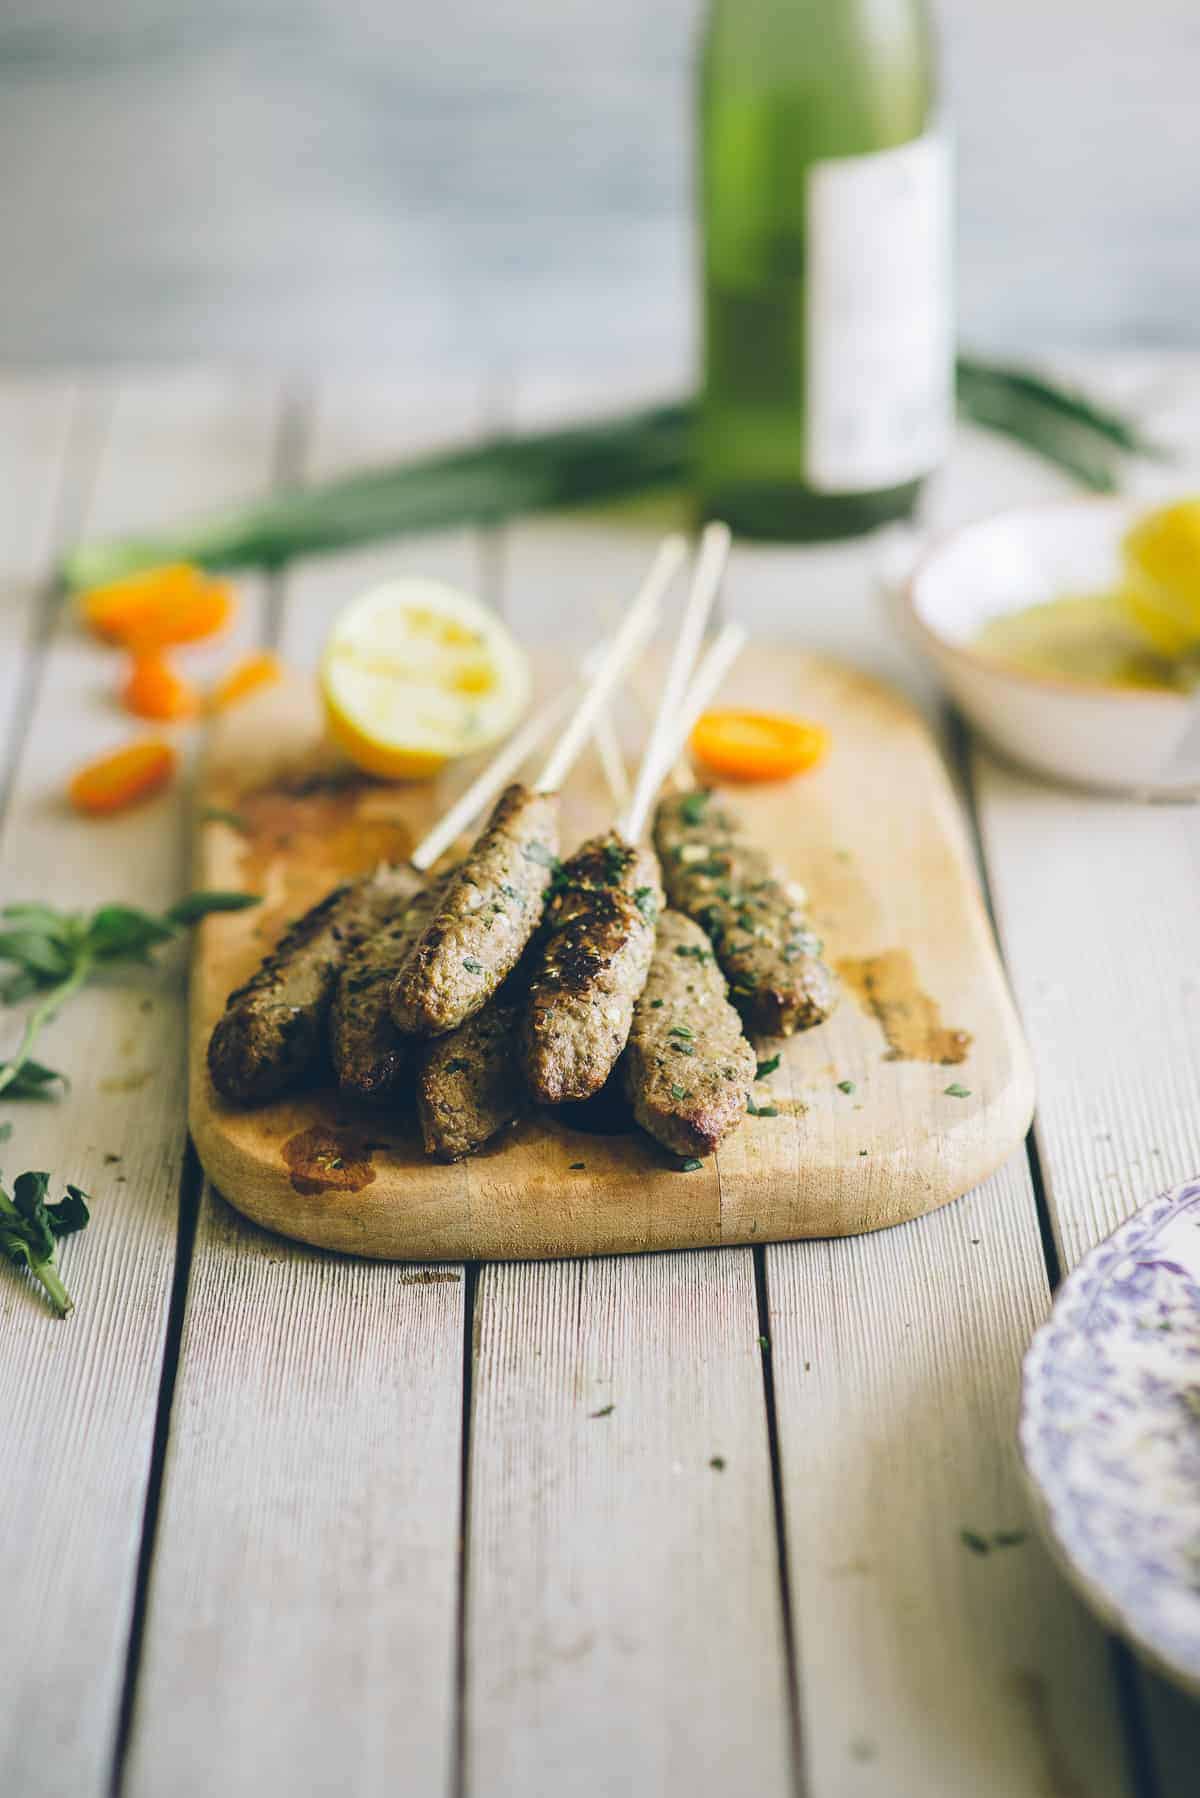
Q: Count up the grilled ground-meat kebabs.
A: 7